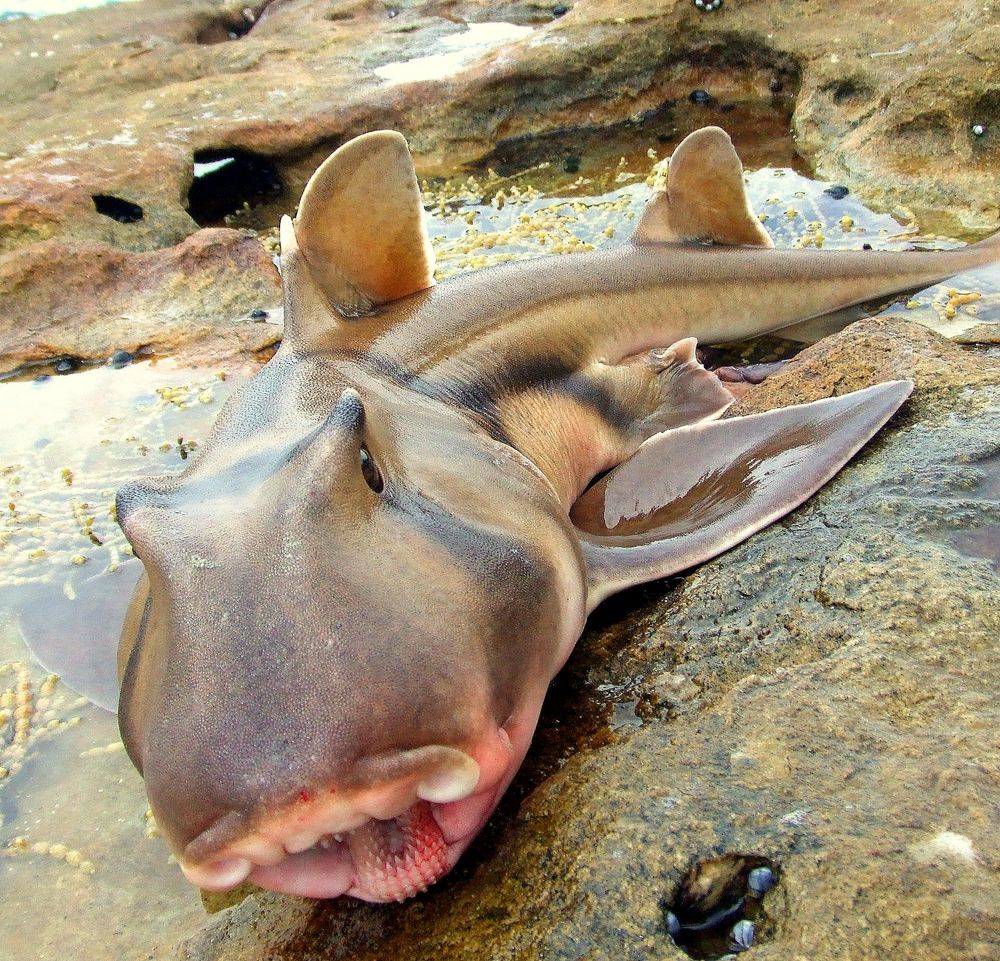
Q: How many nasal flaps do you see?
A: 2